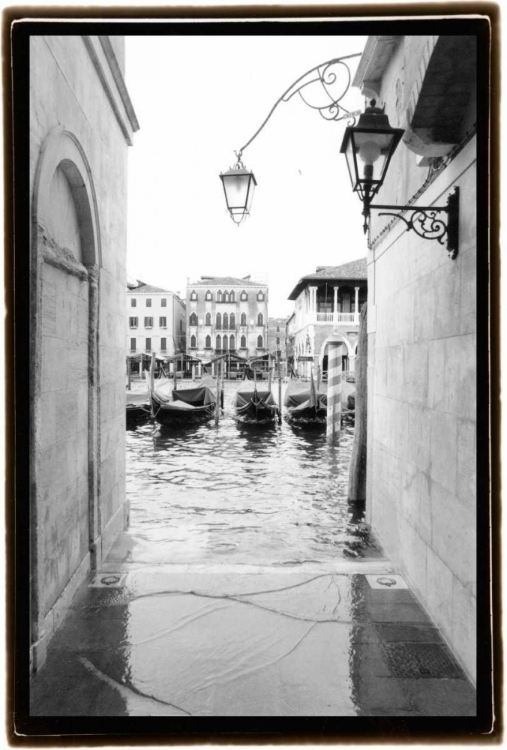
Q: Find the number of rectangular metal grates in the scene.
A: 1